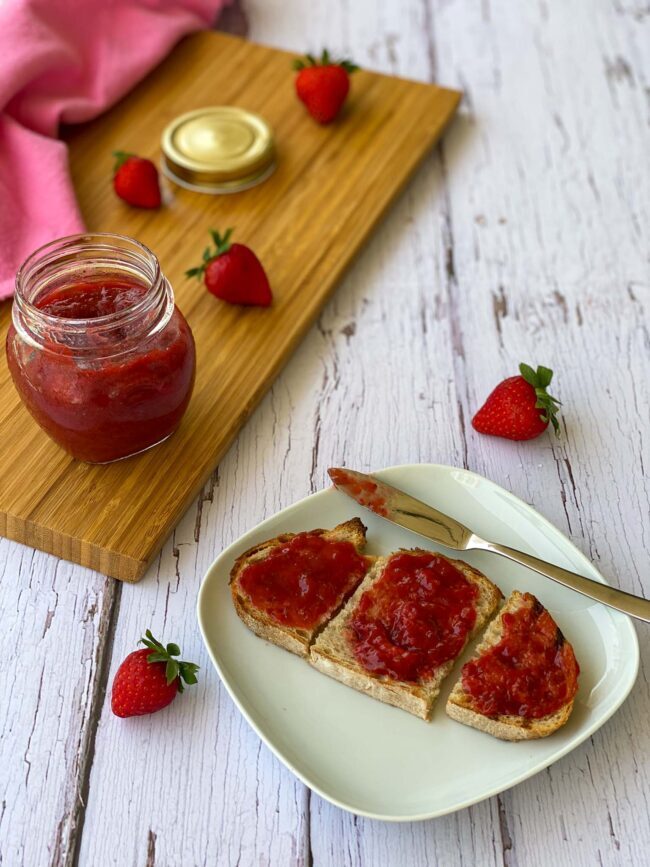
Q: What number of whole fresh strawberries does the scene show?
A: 5